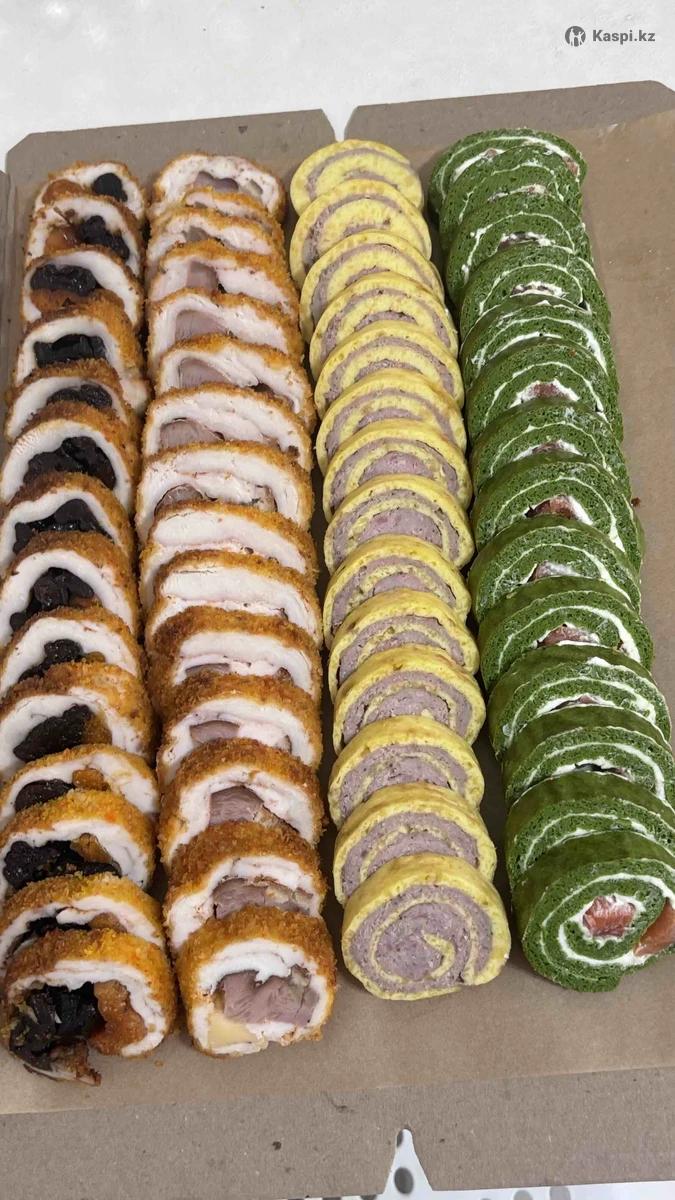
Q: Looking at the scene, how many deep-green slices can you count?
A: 14